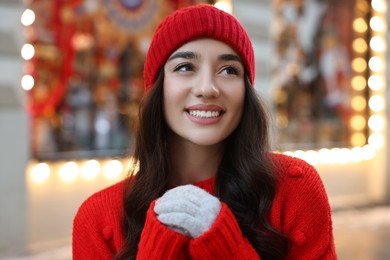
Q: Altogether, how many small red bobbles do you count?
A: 3